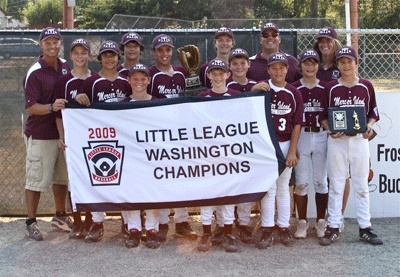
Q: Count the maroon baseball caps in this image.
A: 14